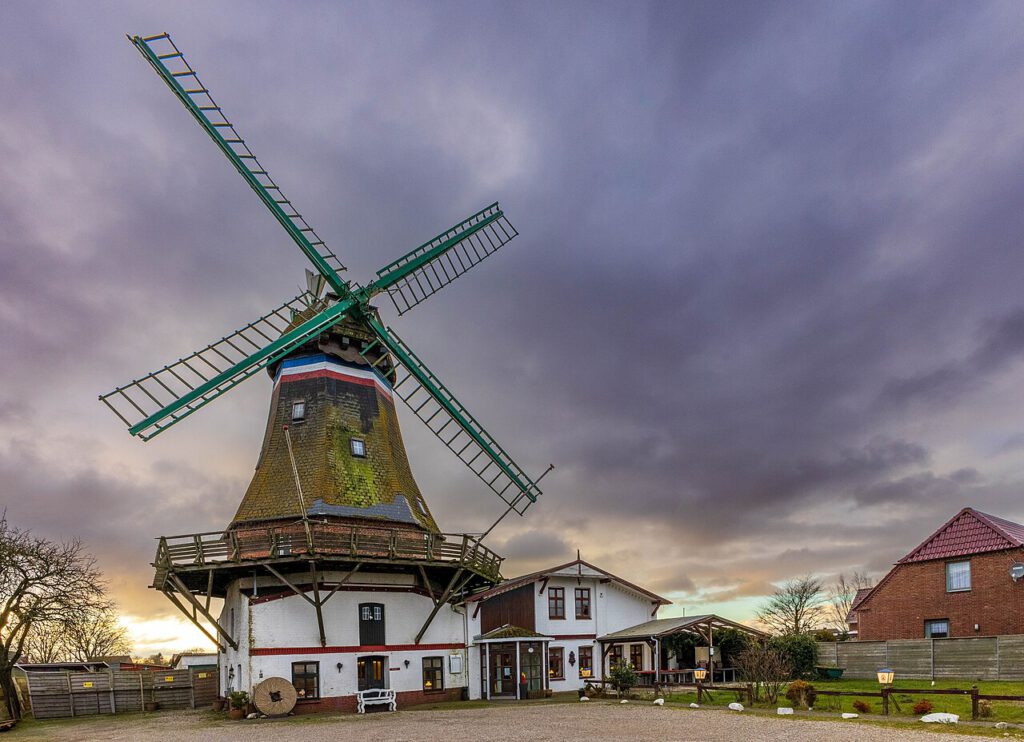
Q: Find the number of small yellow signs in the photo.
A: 3